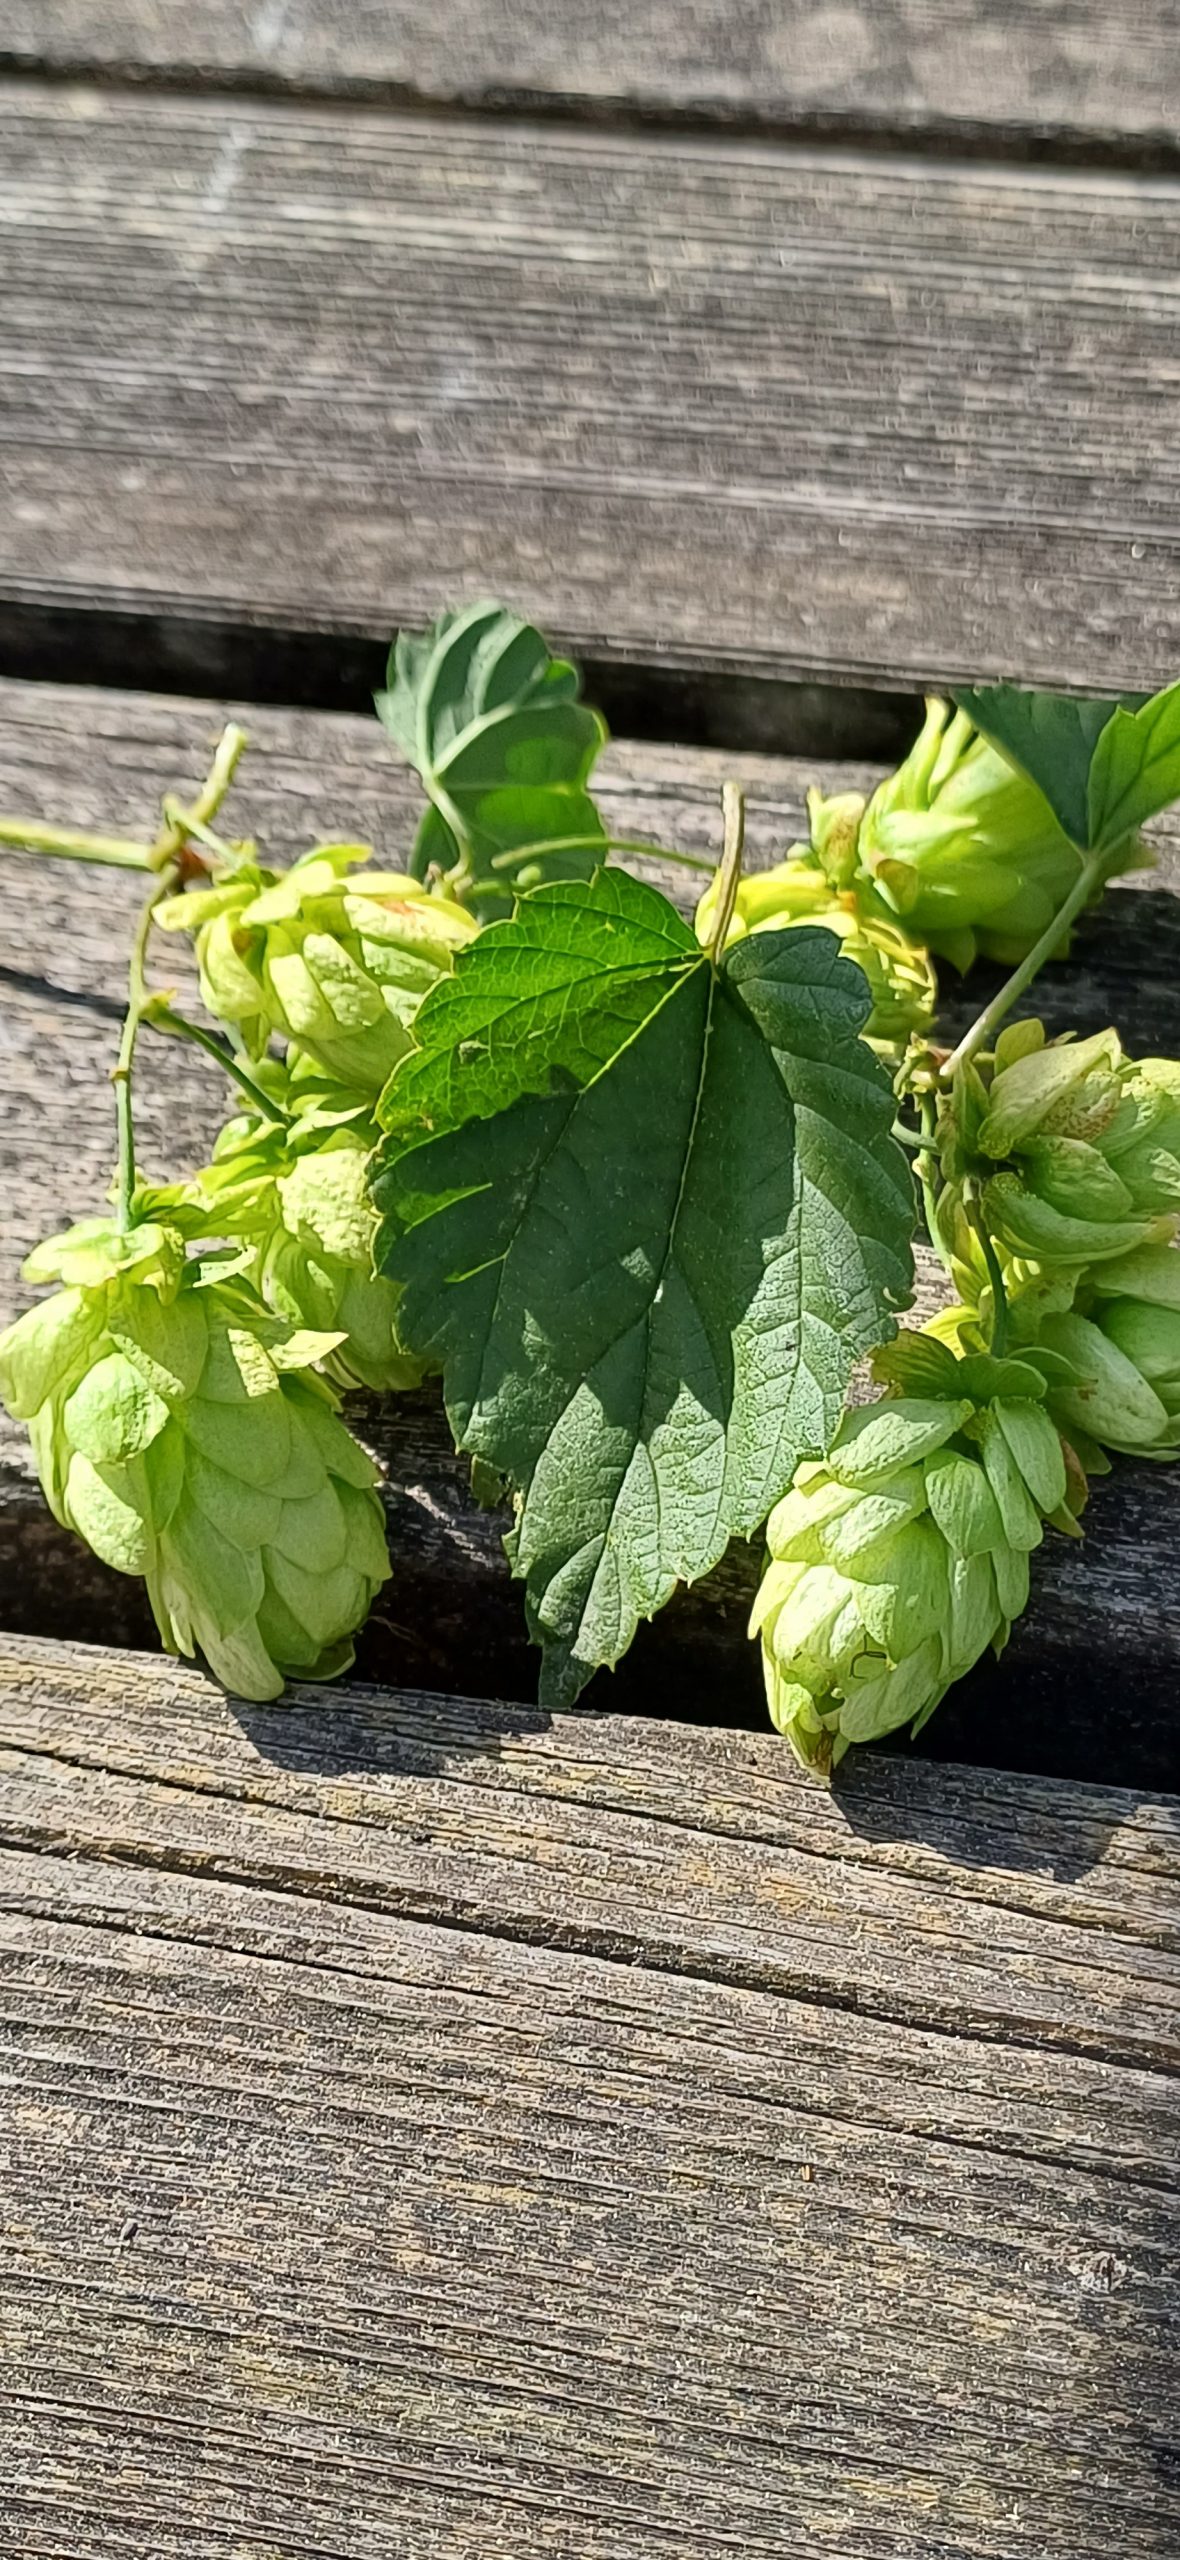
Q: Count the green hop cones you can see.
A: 8